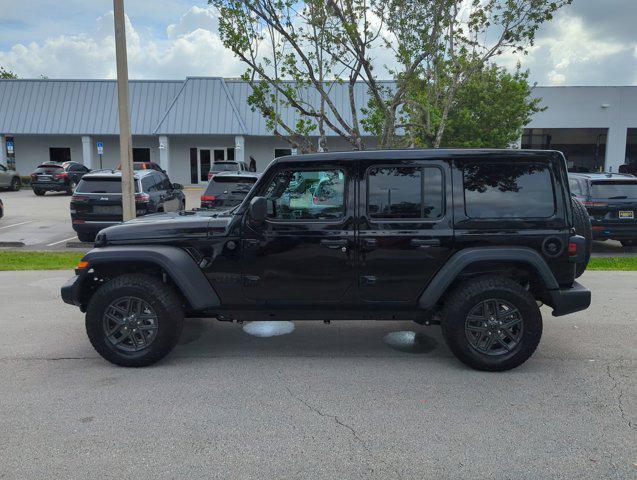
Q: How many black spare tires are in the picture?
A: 1